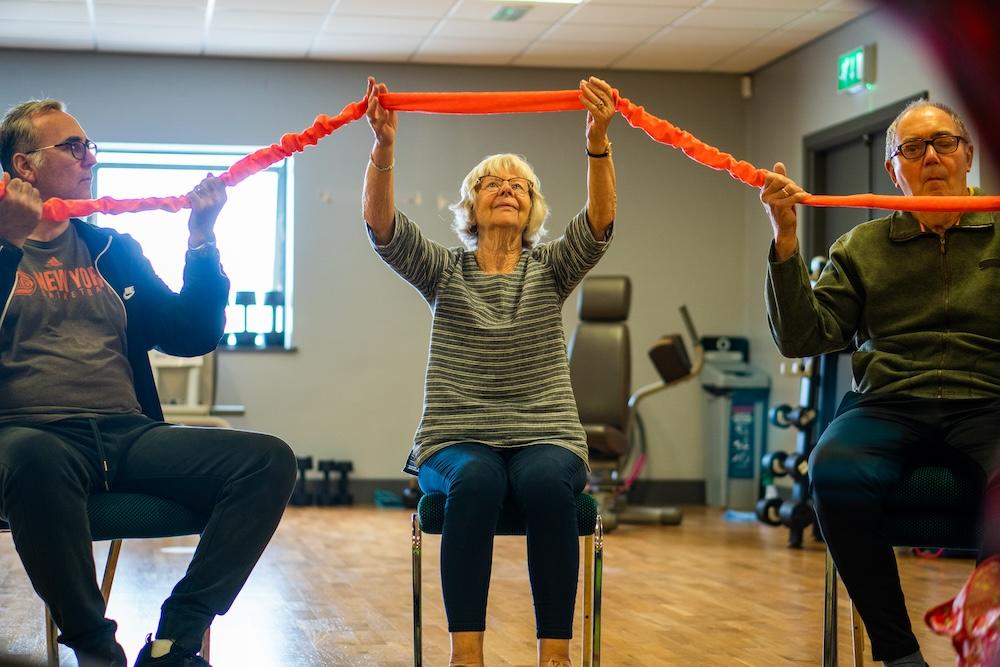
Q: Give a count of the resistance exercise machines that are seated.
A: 1